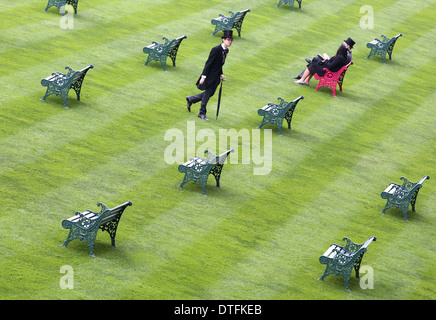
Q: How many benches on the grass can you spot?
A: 12